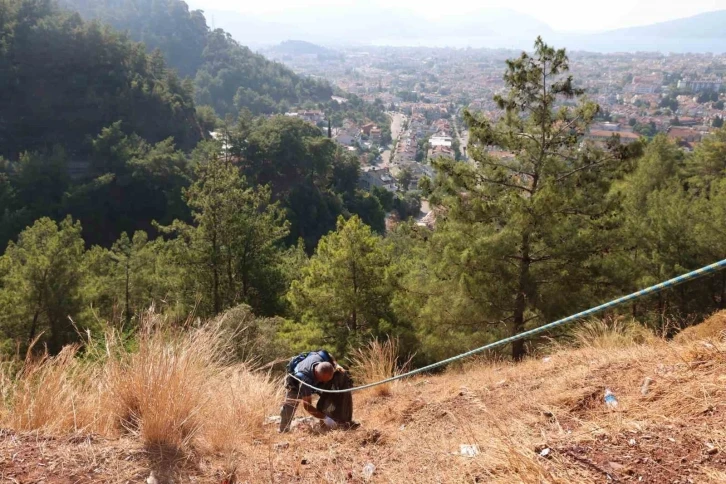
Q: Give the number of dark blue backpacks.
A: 1